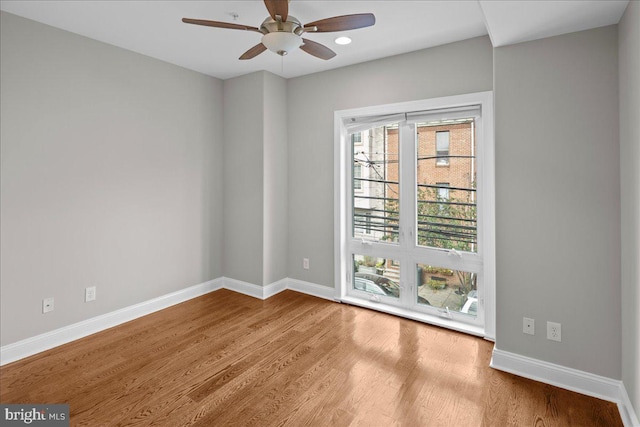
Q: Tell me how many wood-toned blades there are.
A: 5